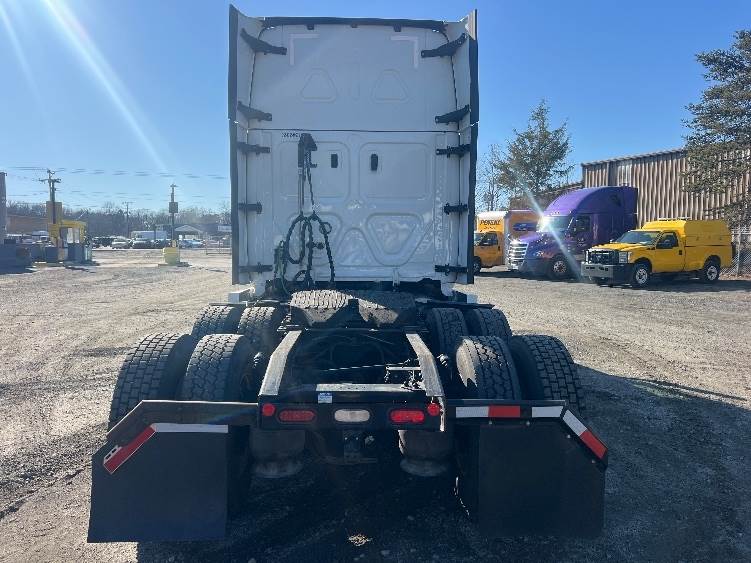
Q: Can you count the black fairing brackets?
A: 10